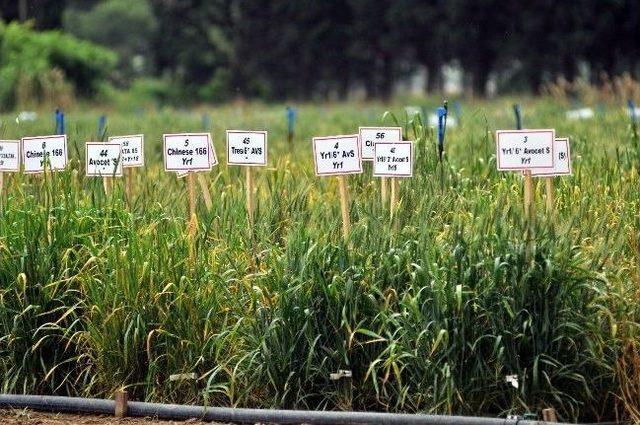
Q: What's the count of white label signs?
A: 12